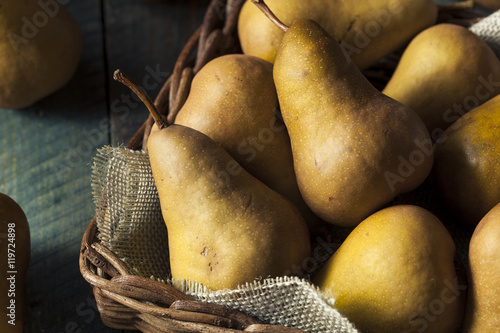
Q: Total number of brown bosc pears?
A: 10